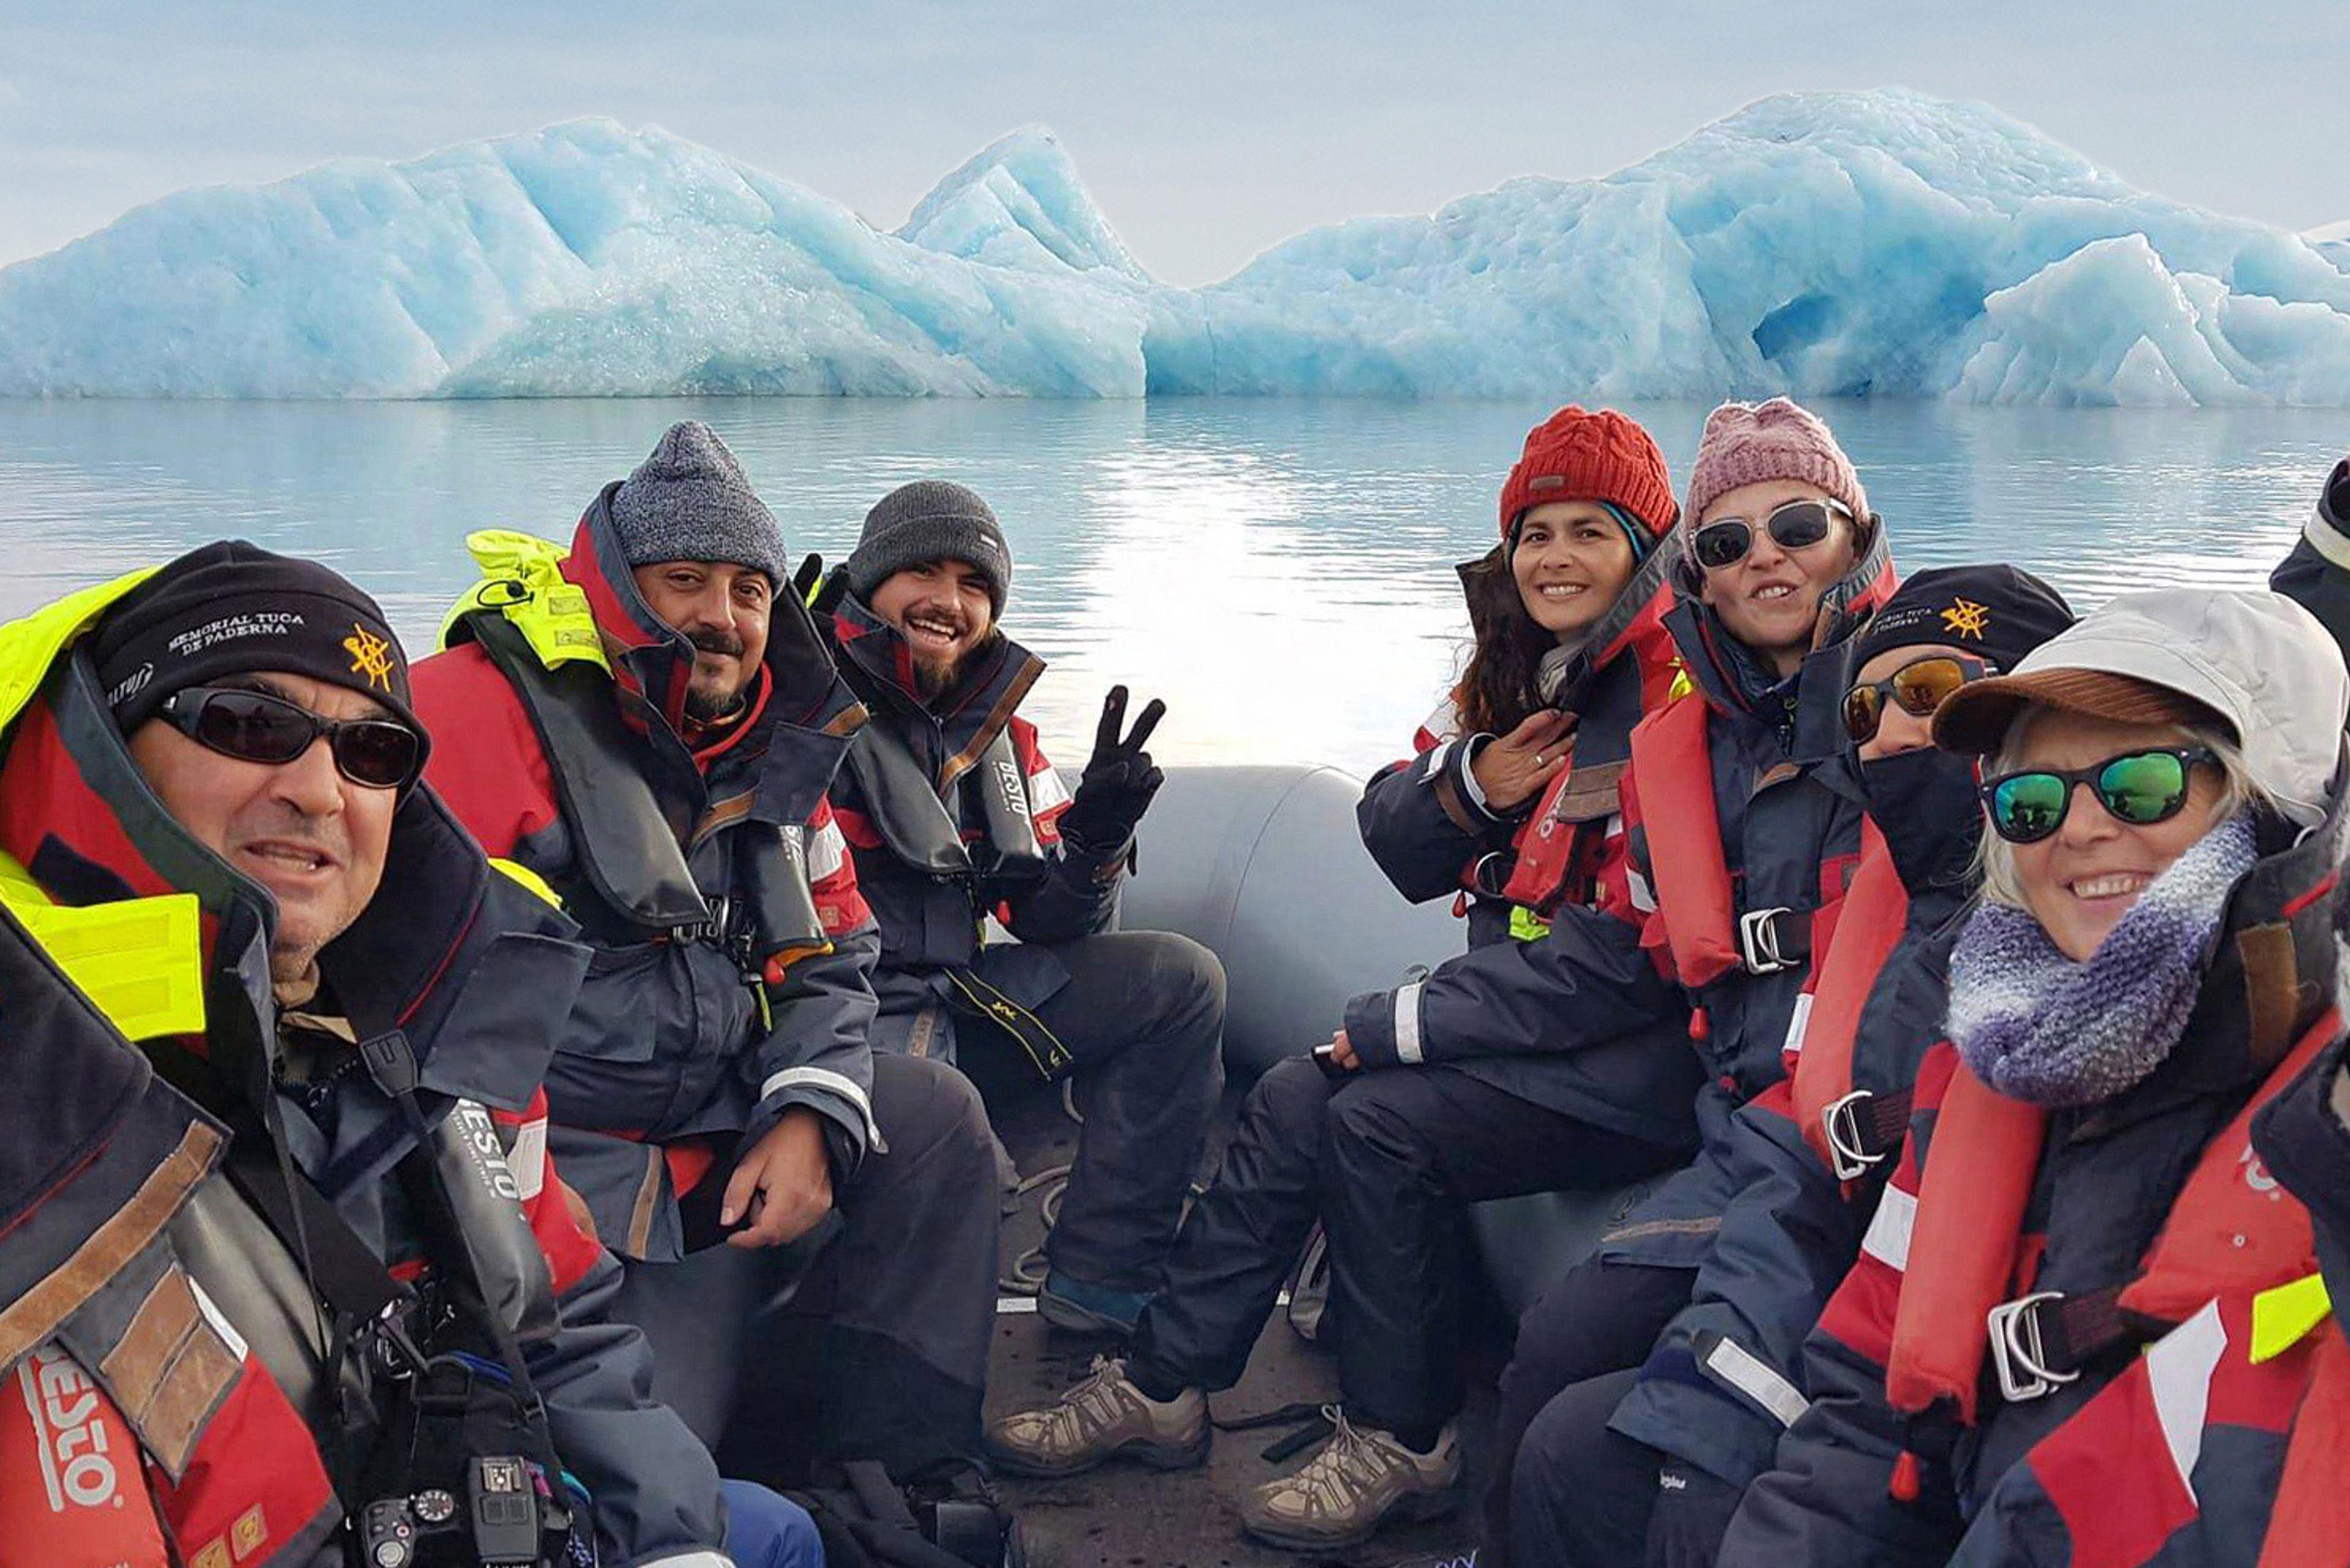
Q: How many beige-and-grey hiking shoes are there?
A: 2